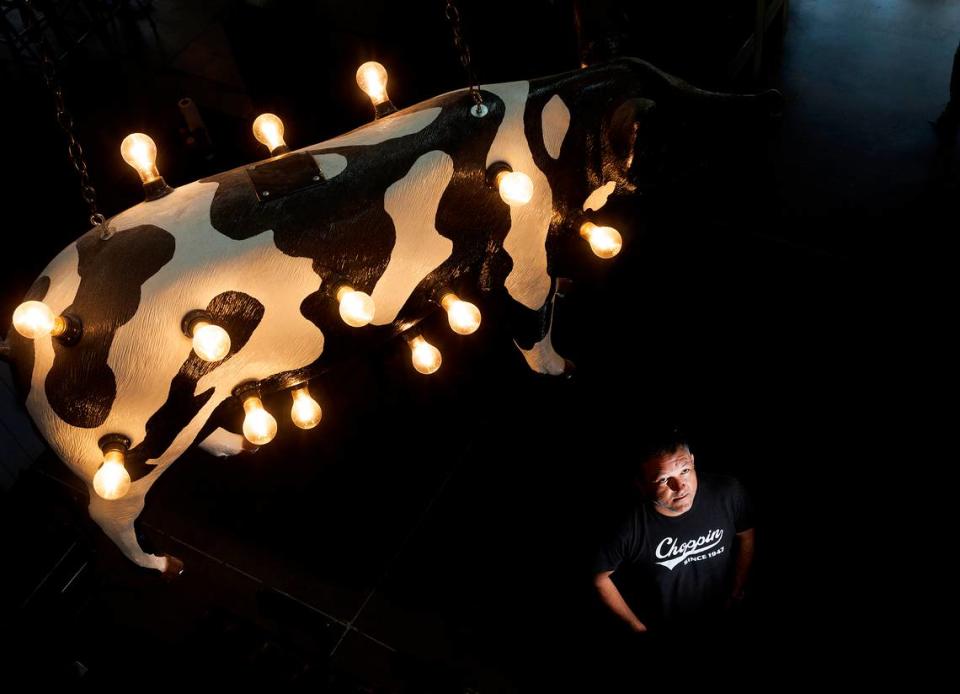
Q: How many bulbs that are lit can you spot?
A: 13